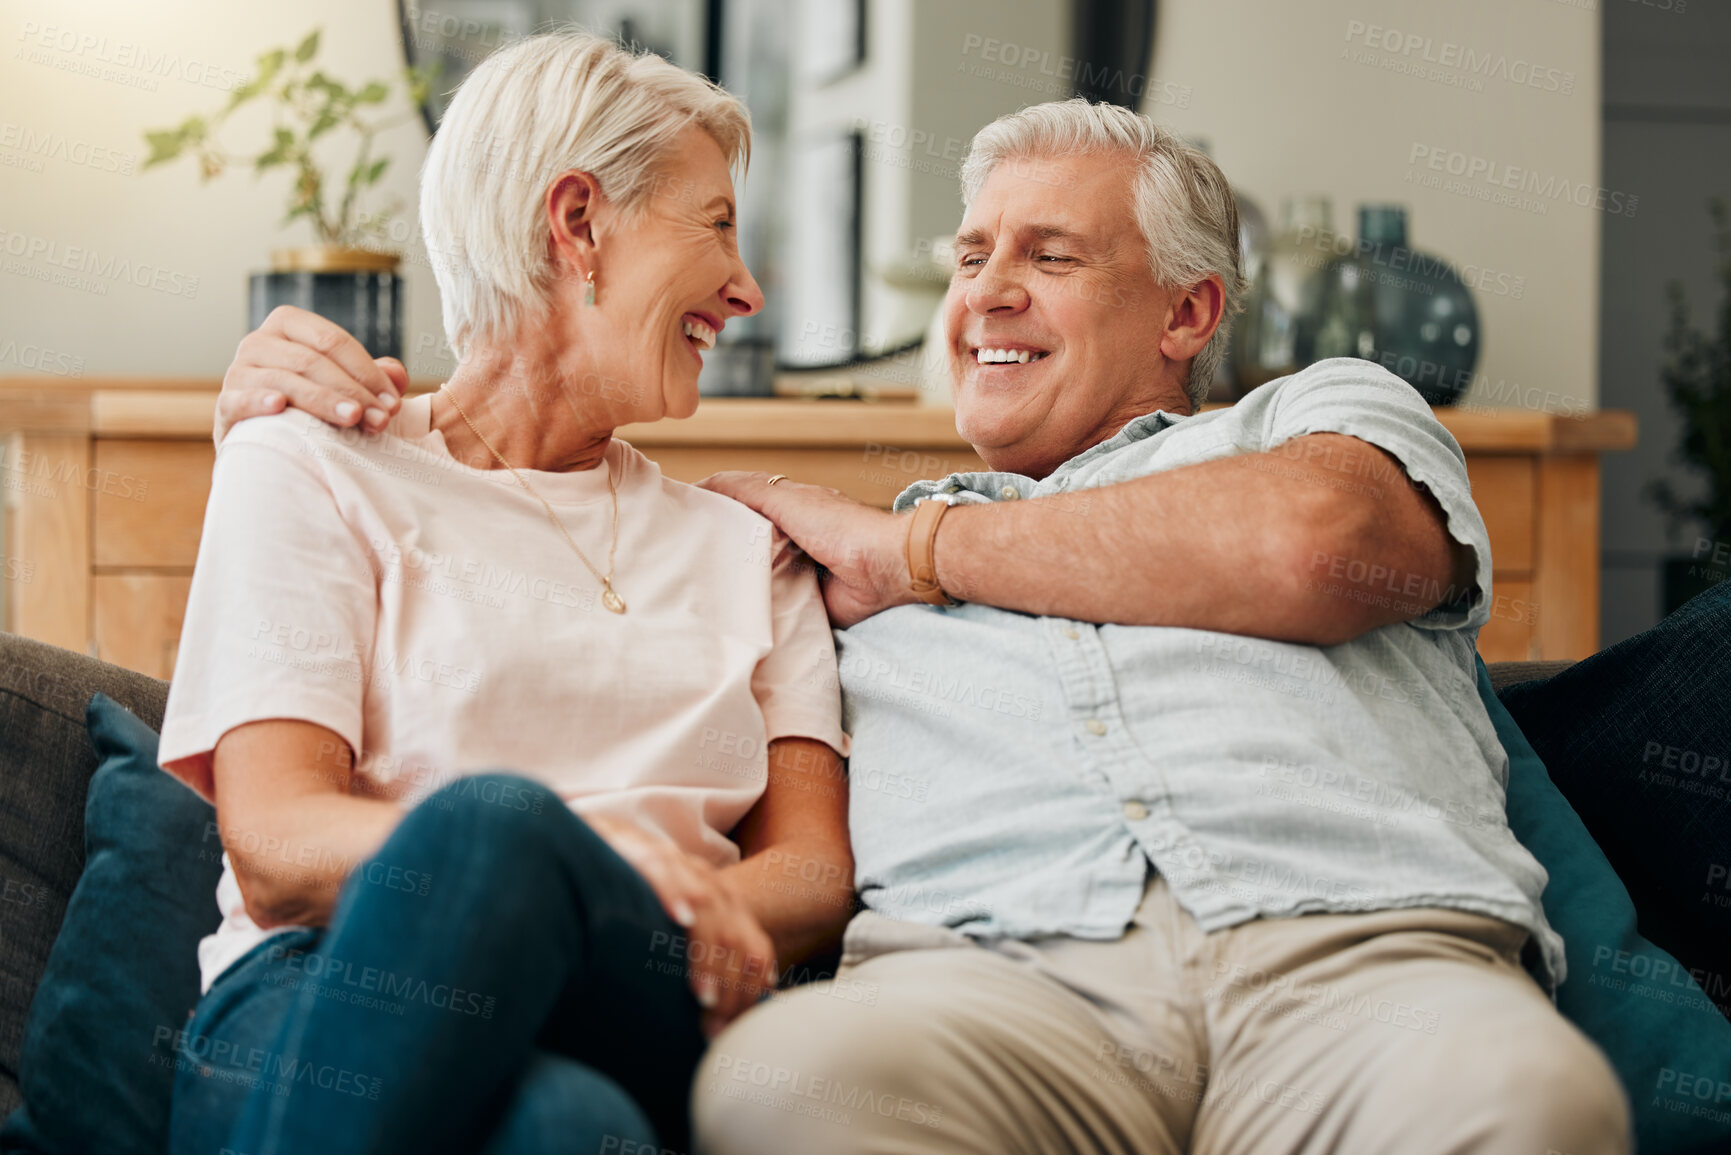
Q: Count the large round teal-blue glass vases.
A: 1